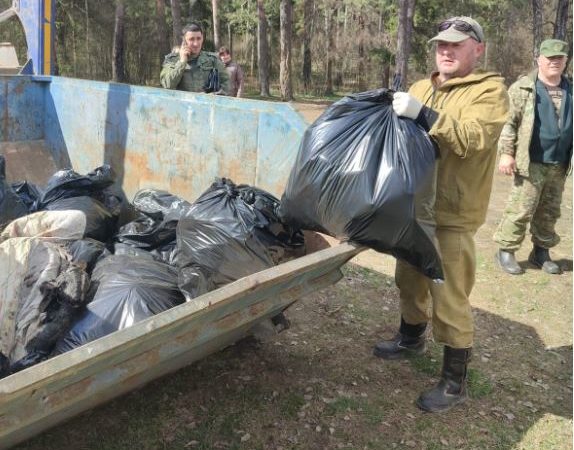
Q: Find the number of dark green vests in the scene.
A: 1